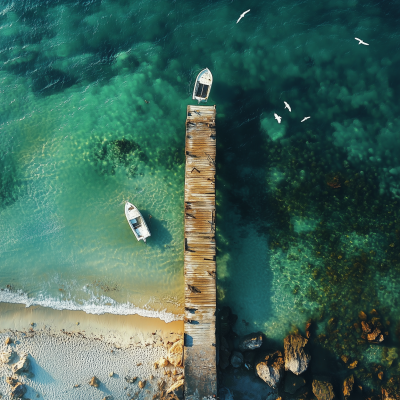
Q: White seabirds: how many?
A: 5